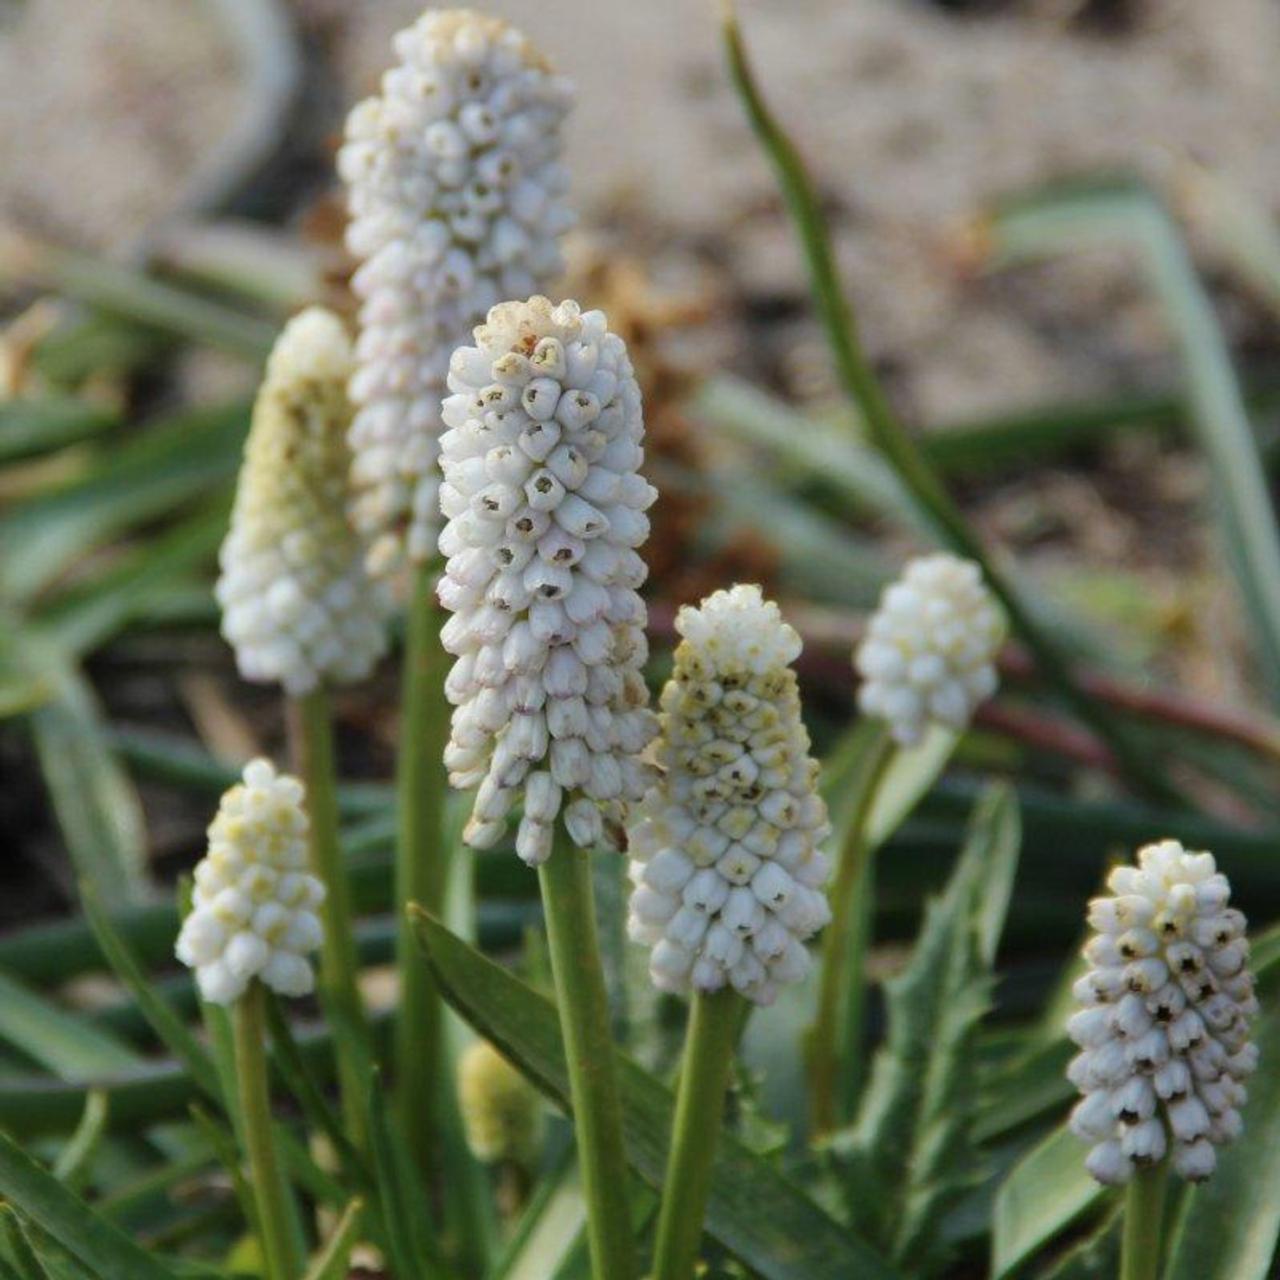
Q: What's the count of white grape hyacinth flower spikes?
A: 7